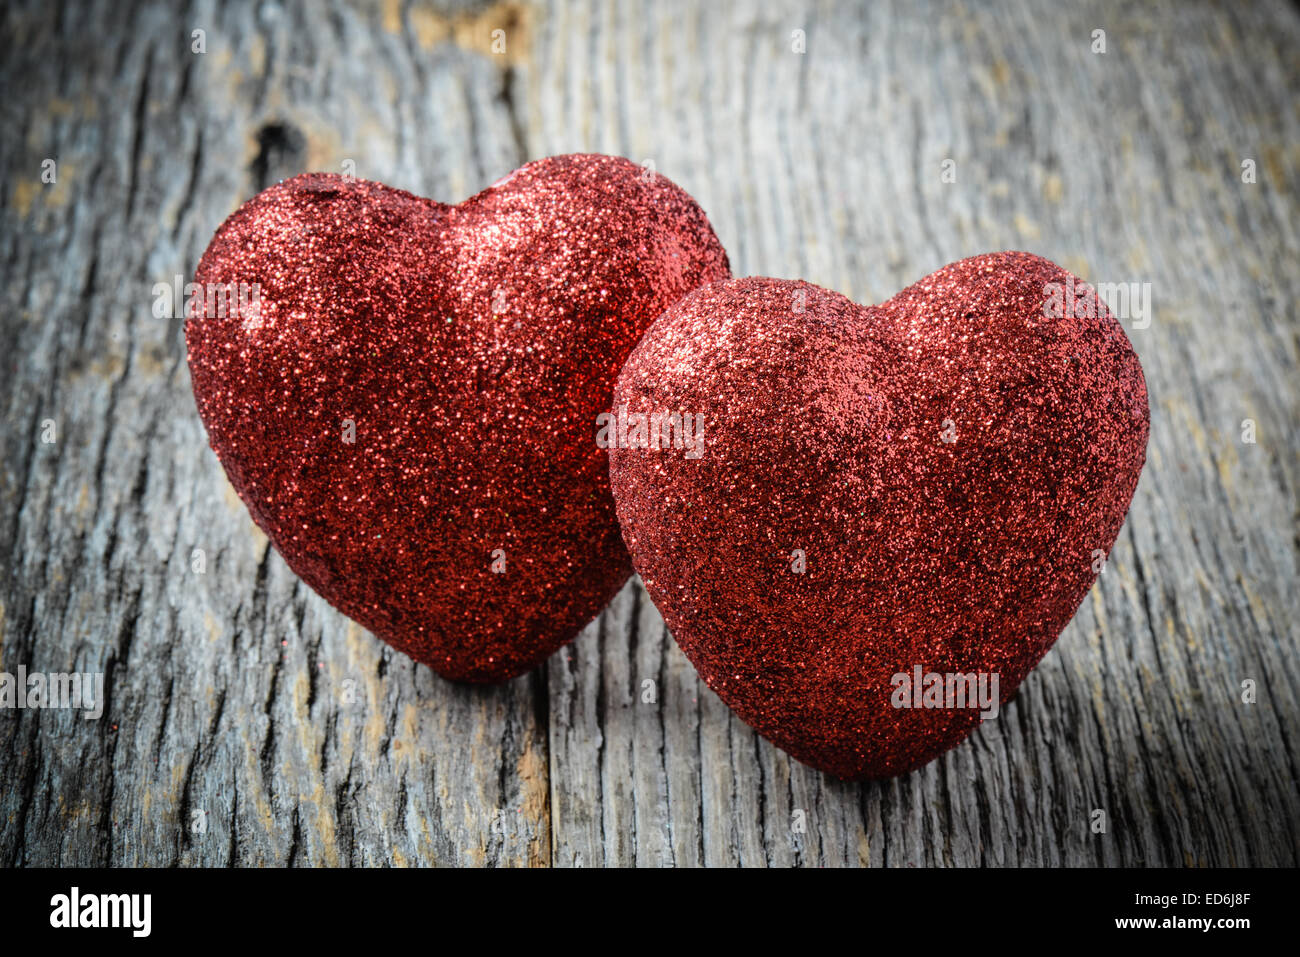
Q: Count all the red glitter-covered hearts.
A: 2